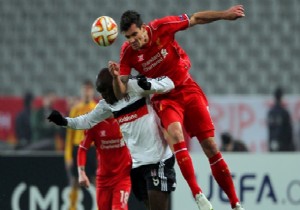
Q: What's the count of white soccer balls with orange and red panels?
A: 1